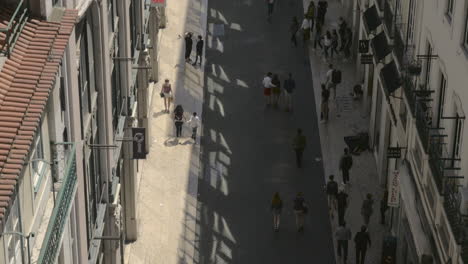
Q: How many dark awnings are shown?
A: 3